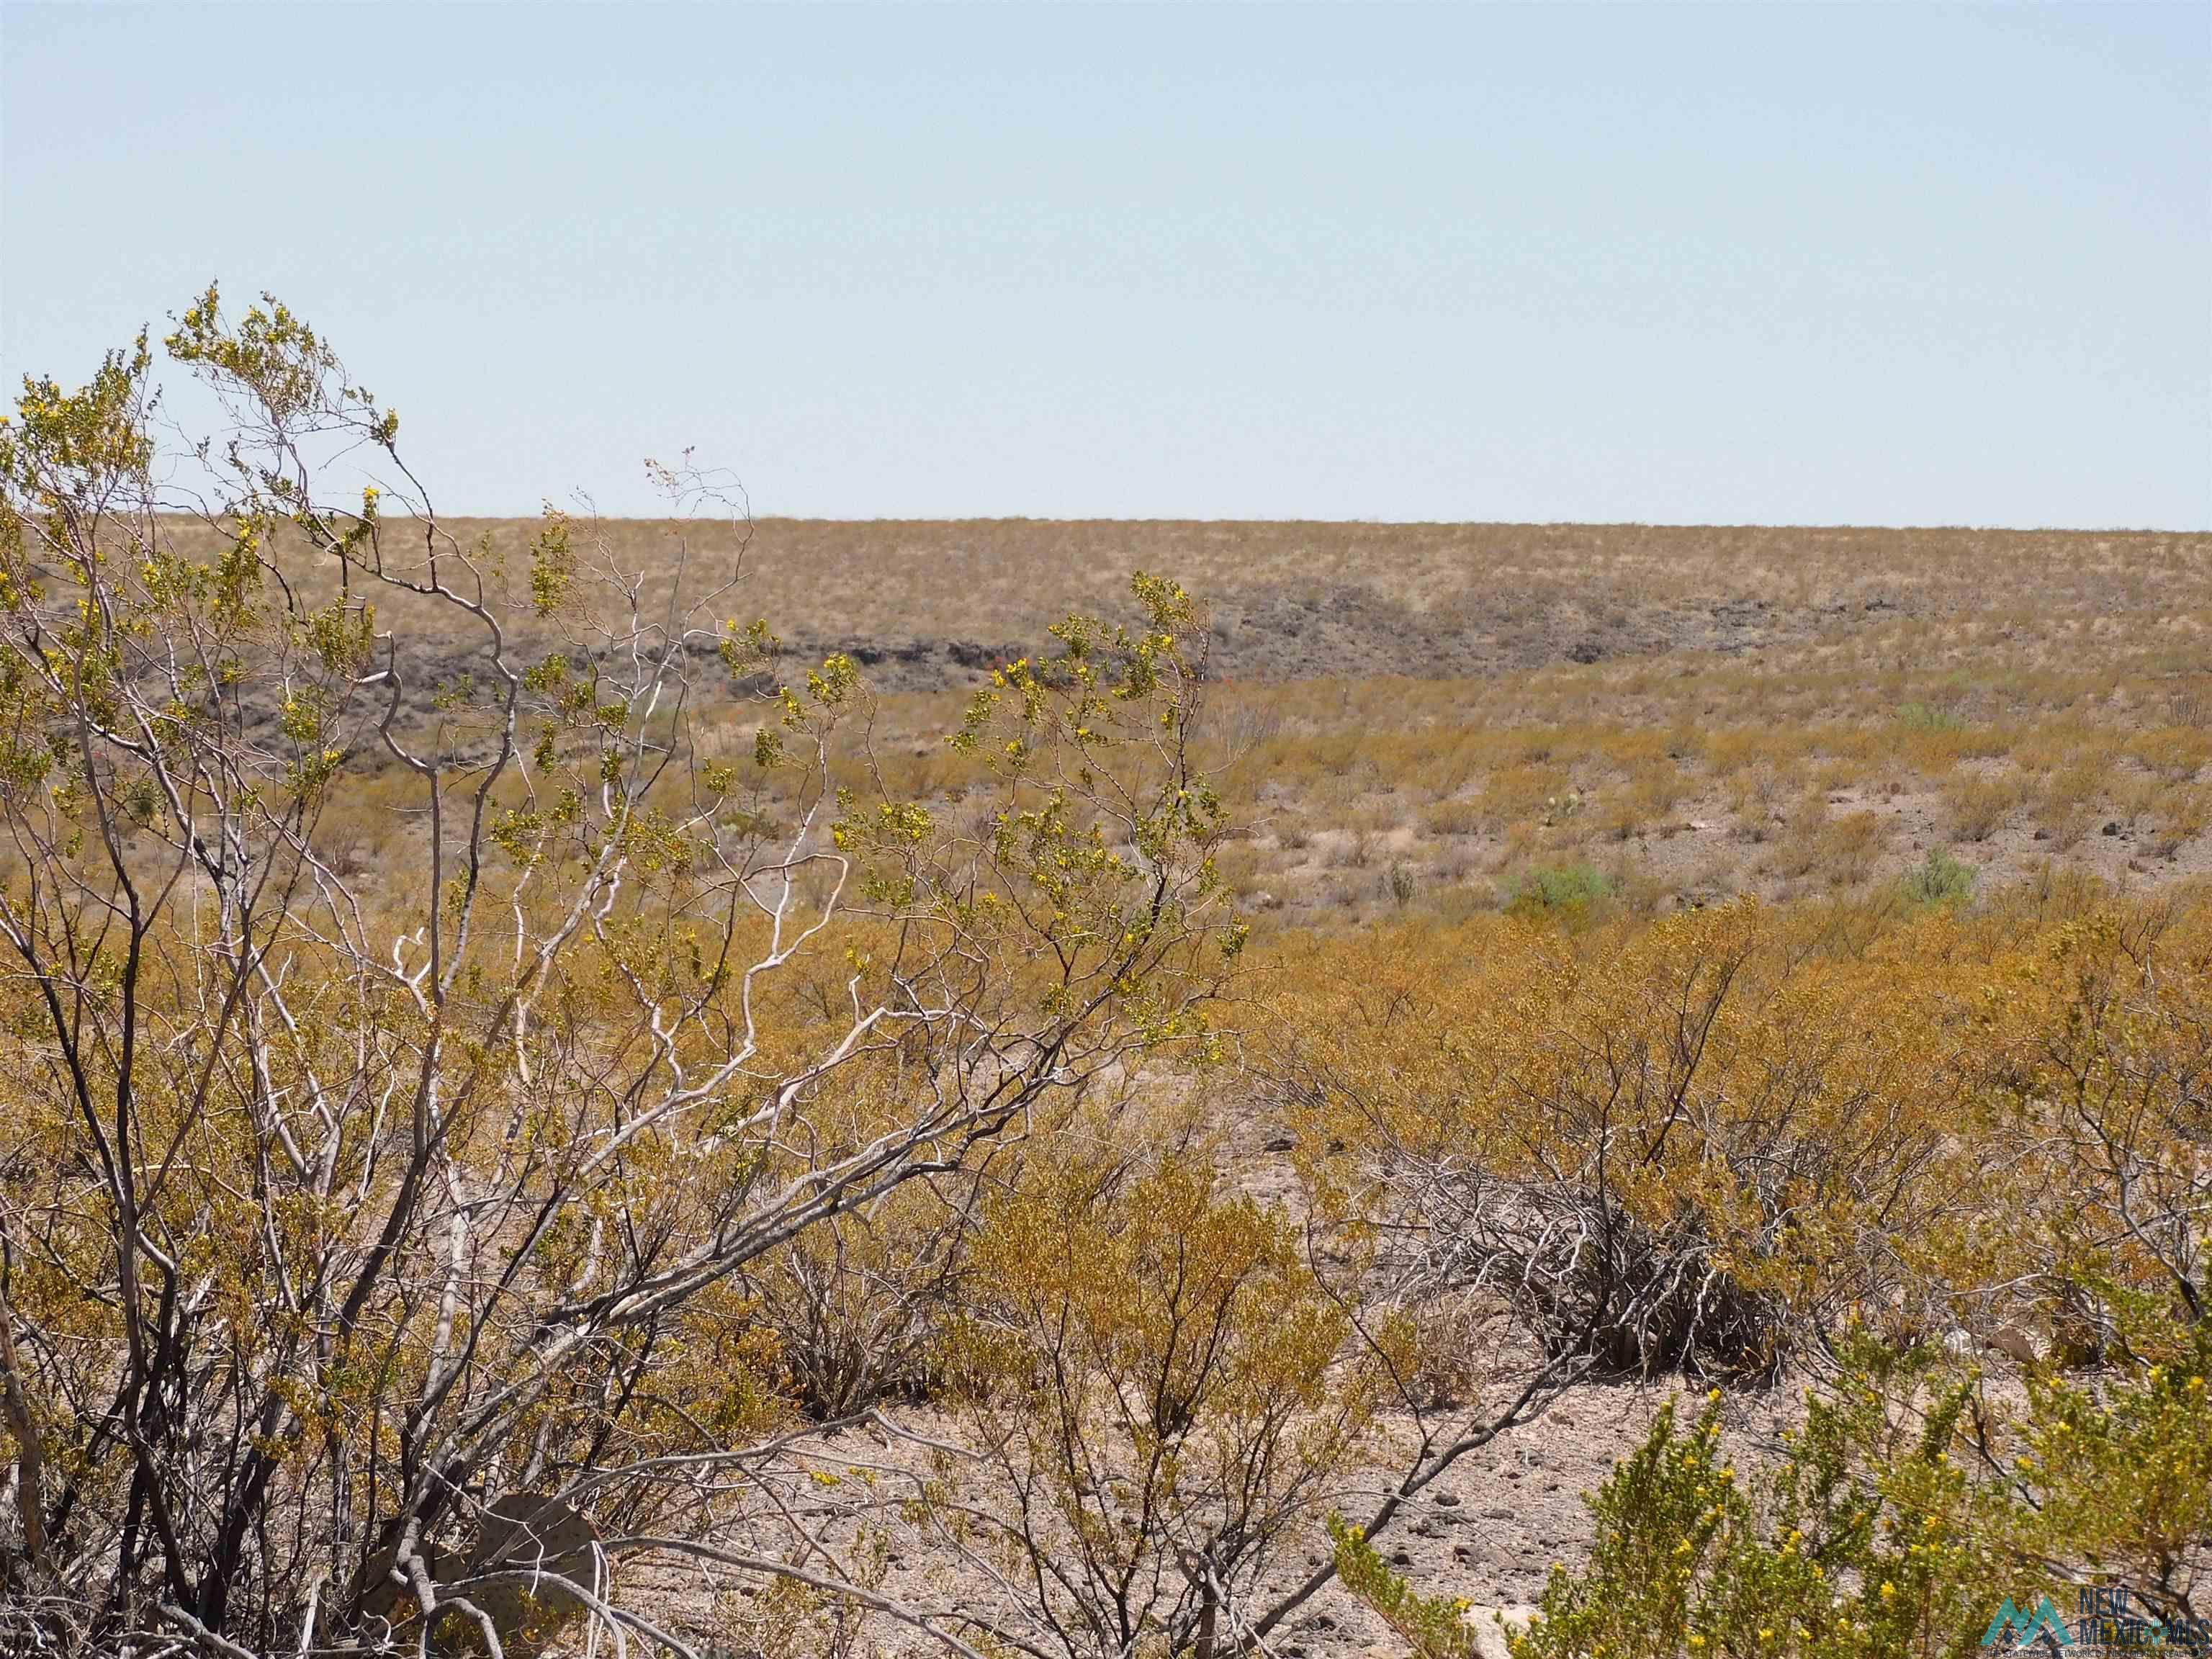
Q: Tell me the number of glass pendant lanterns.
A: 0